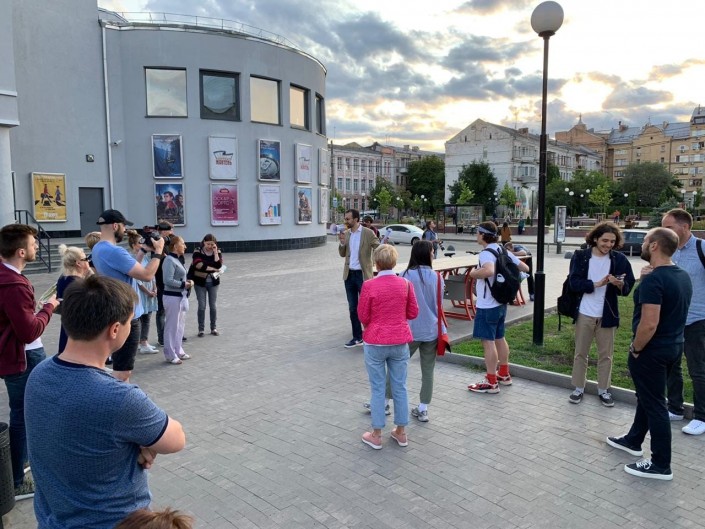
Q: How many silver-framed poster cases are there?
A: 11